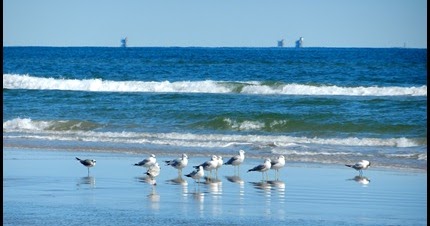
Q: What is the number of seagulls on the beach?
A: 11